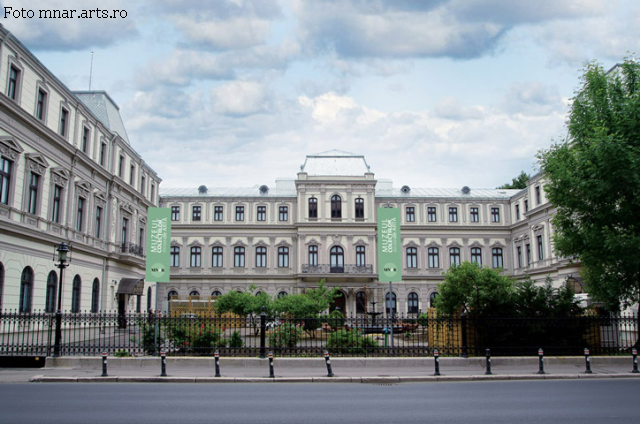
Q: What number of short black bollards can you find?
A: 10